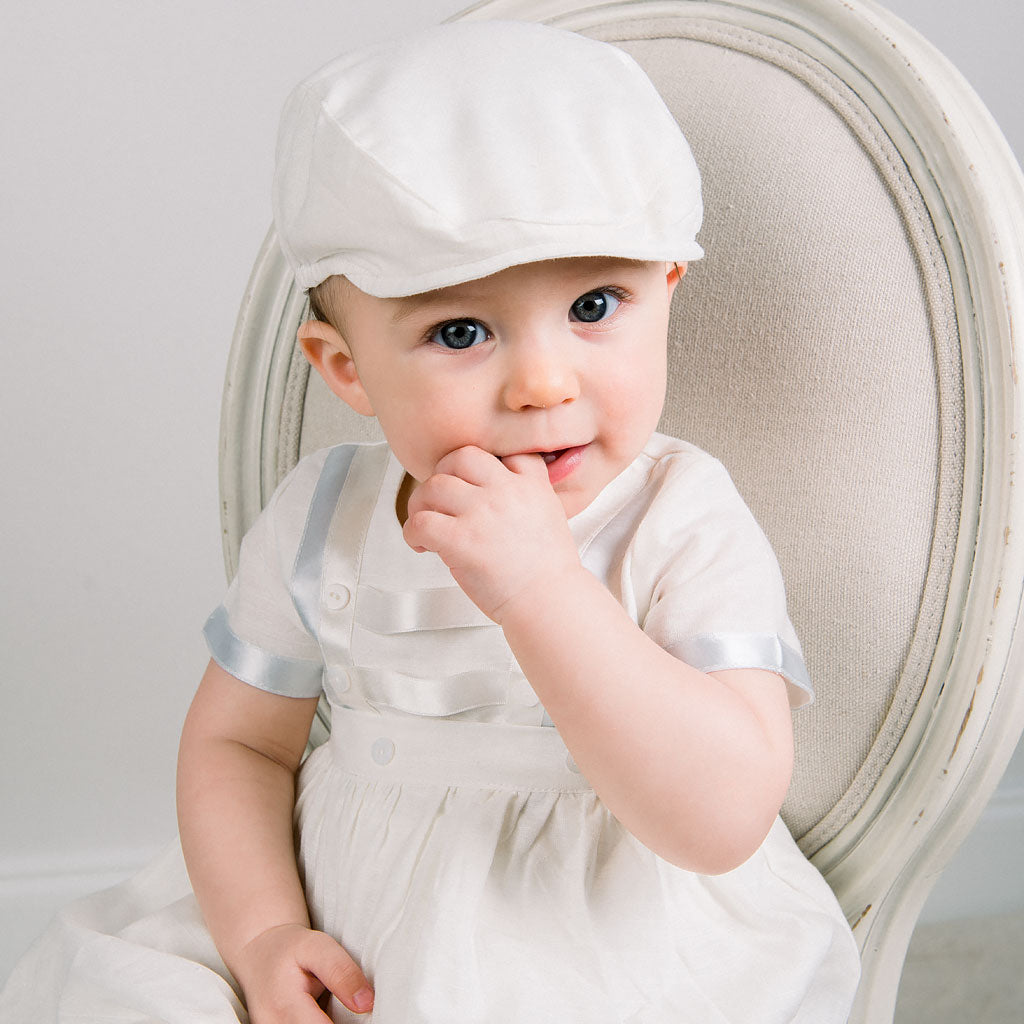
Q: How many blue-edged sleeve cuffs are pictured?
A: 2